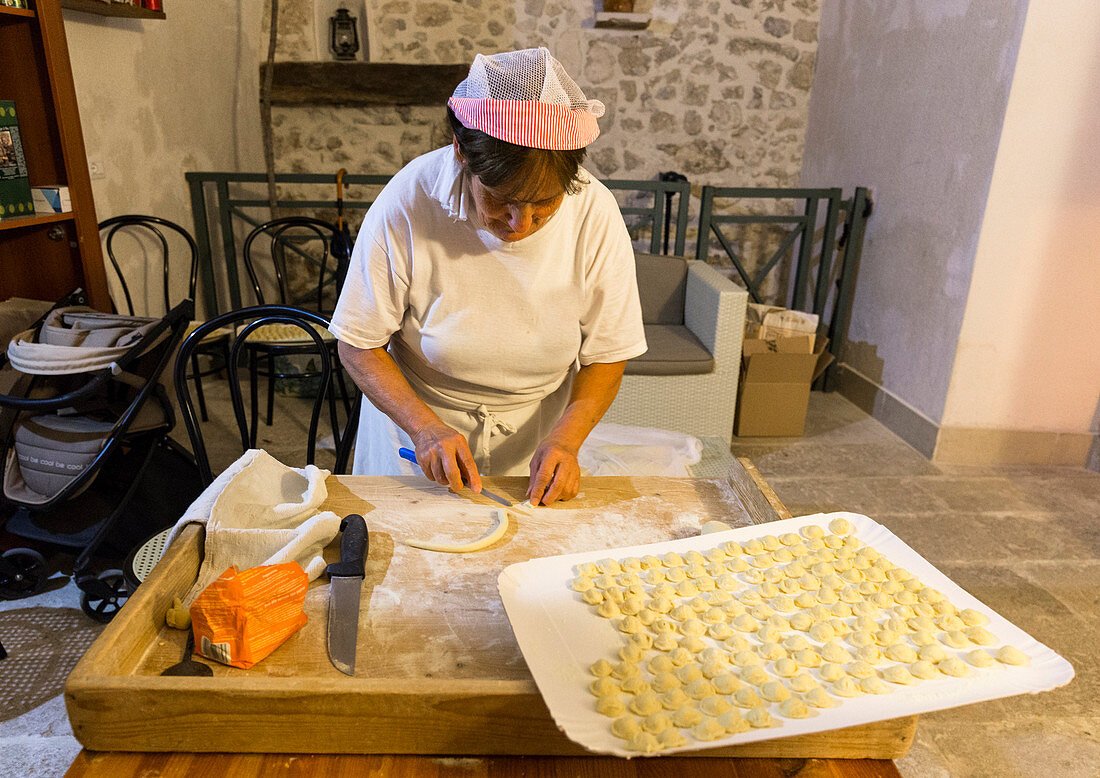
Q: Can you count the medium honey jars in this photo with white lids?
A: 0